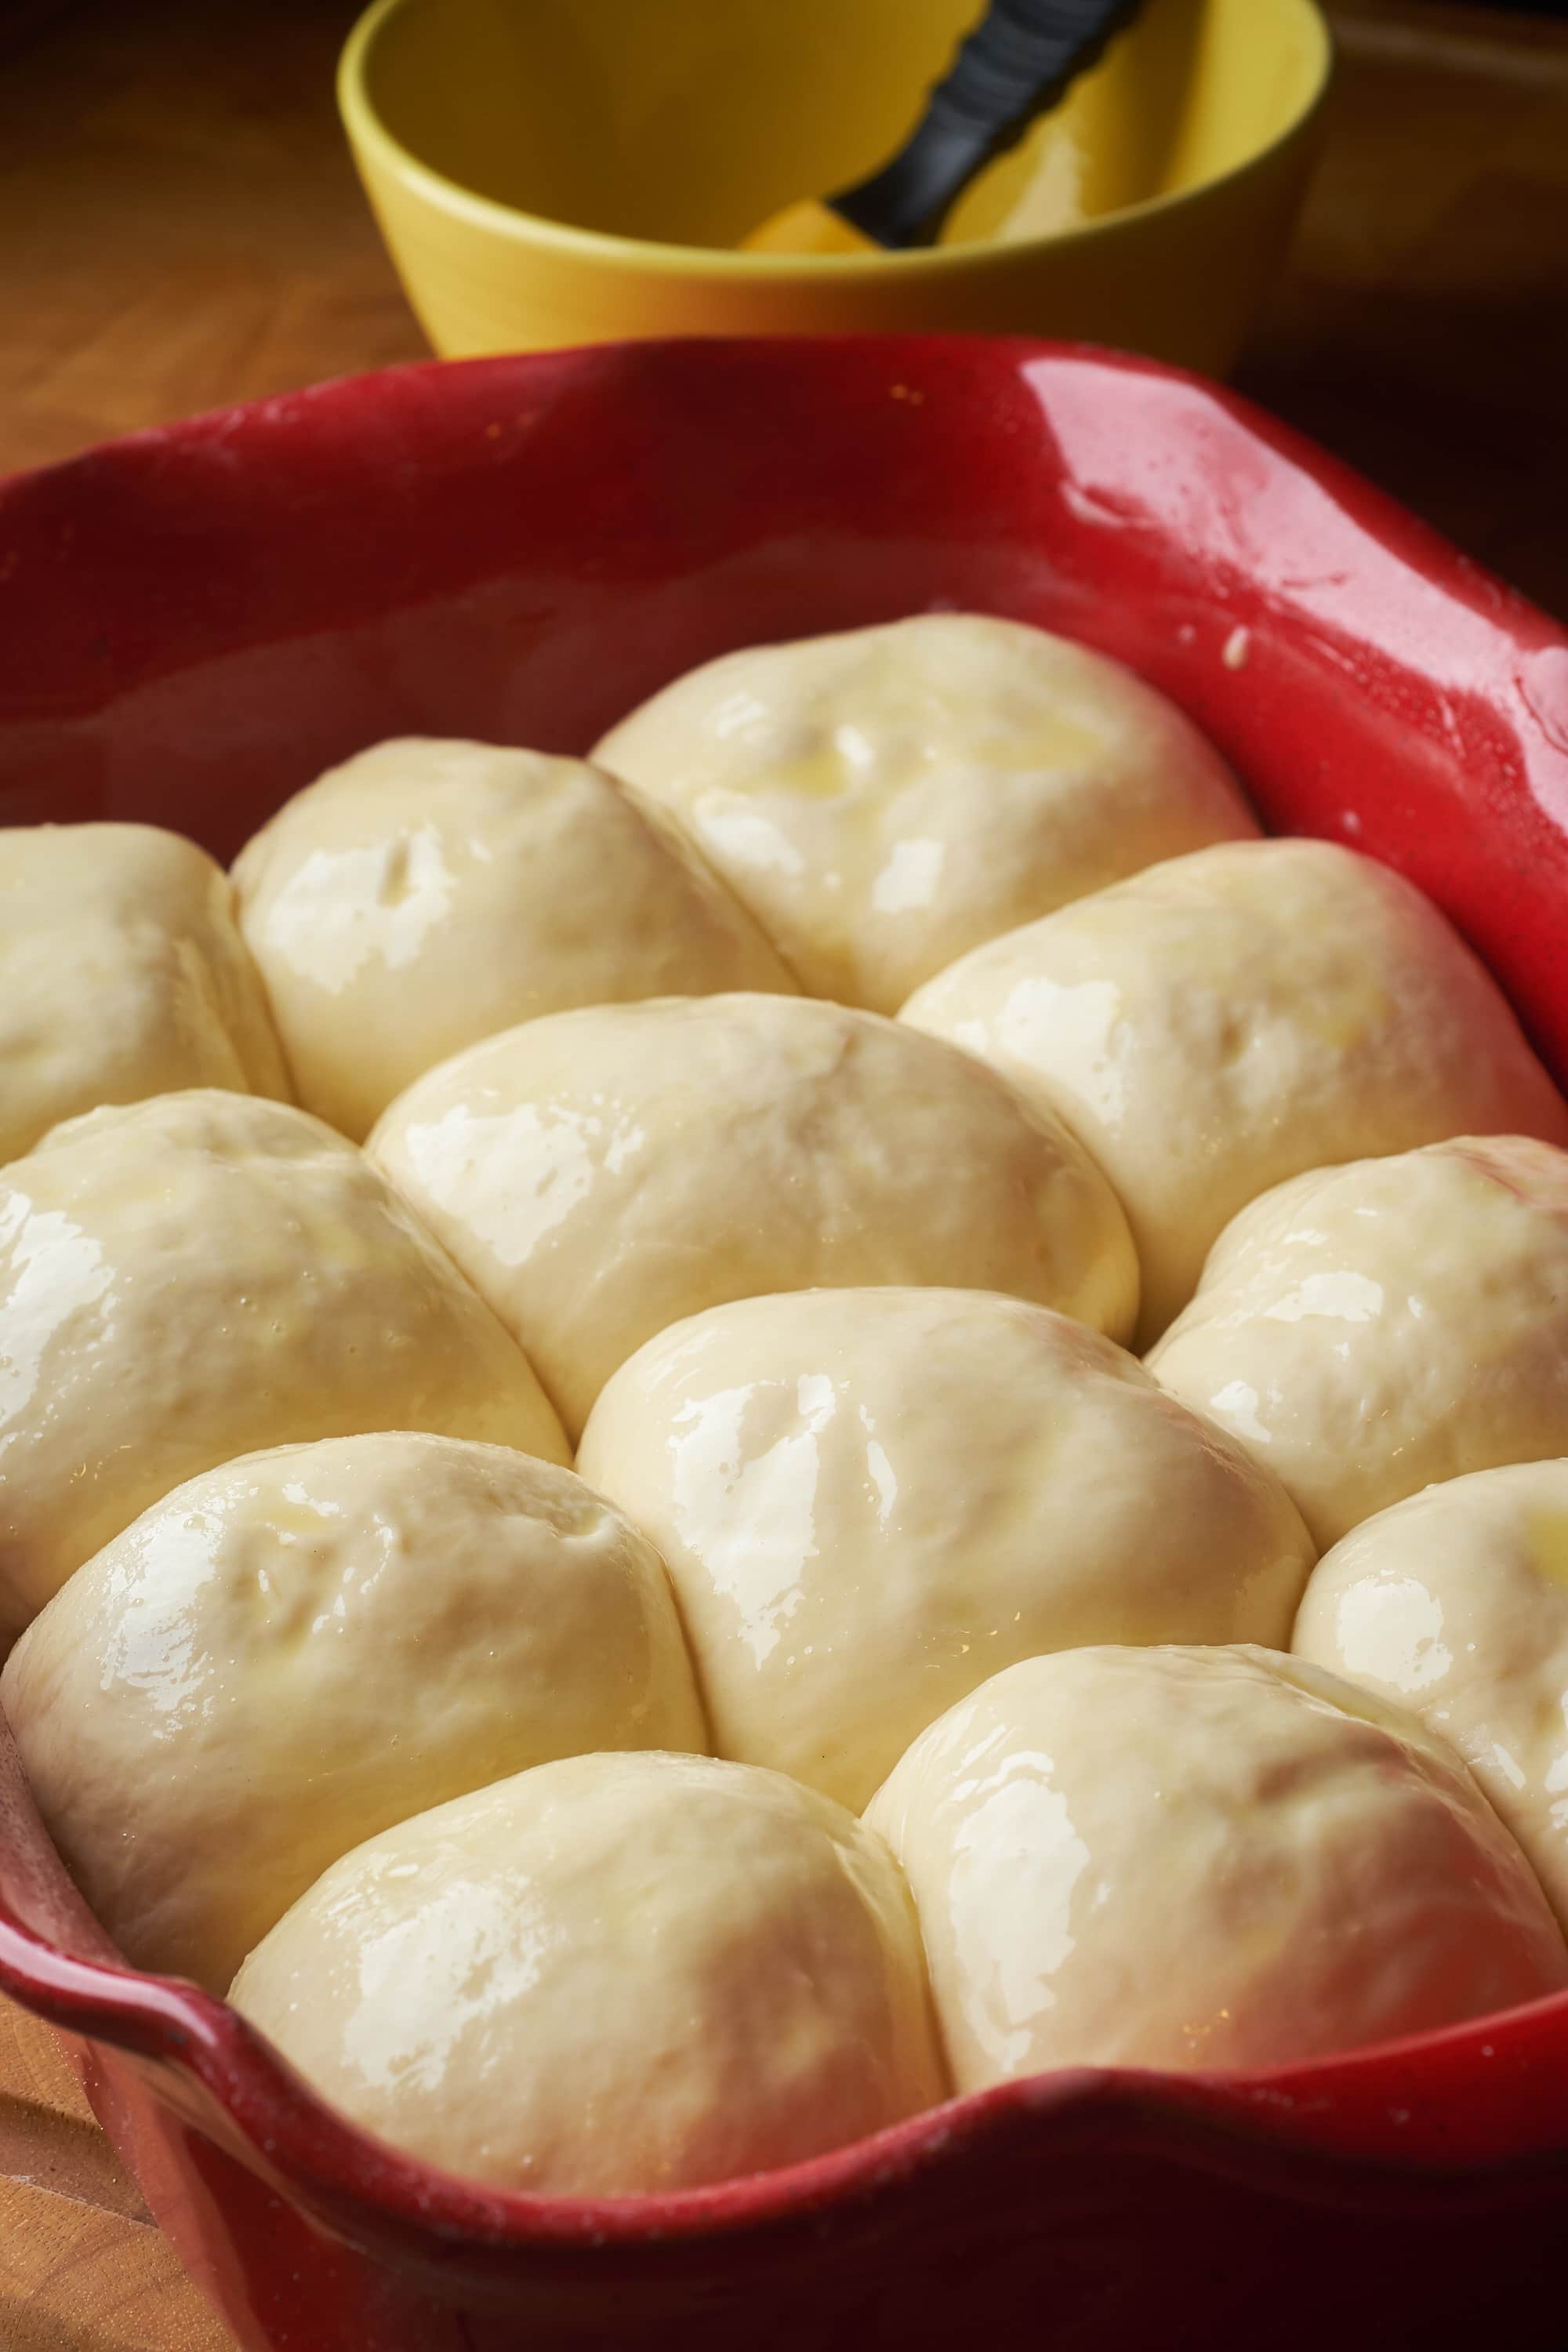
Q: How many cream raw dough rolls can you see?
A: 12